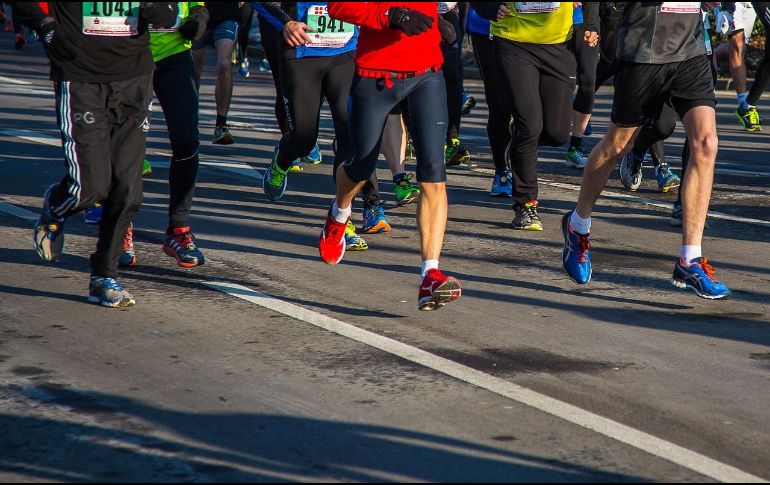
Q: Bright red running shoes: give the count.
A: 2